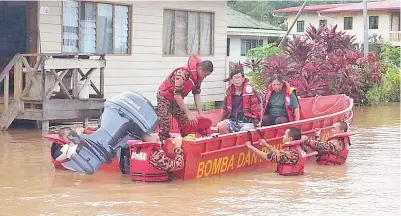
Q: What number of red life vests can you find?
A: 7